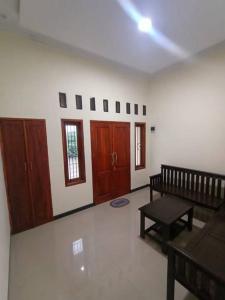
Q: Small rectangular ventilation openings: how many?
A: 8